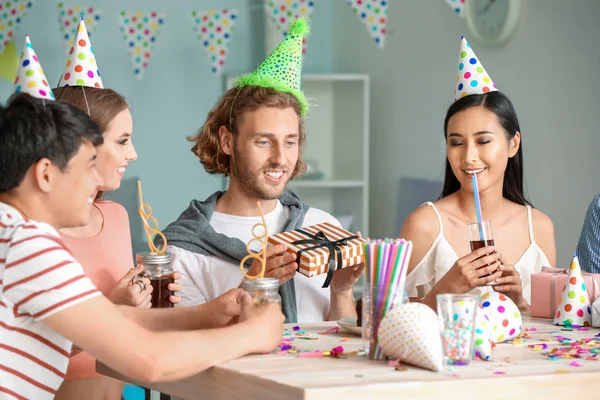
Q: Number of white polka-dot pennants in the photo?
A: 7